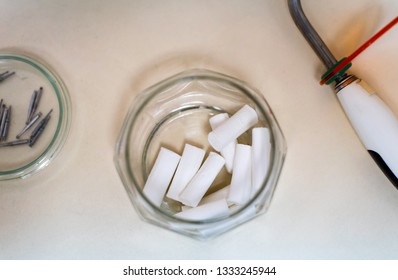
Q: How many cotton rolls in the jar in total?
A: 9